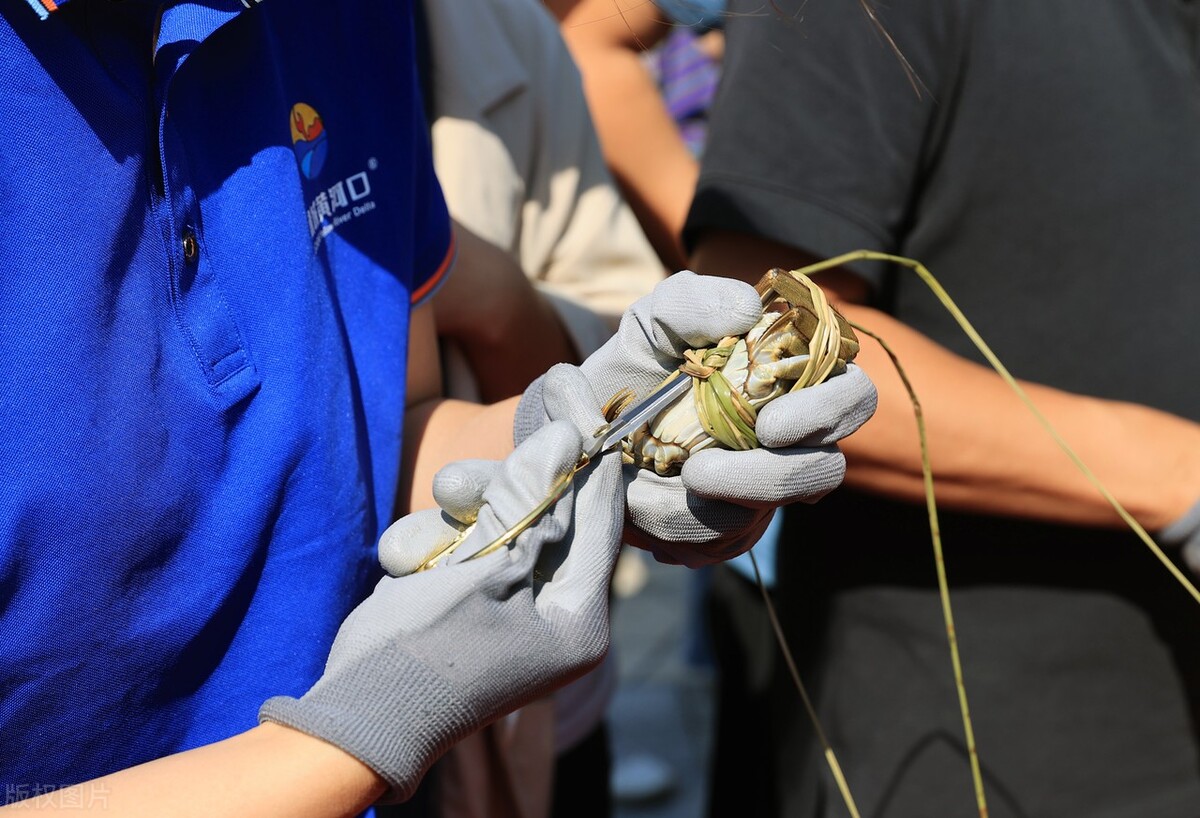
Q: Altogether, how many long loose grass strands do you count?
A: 3